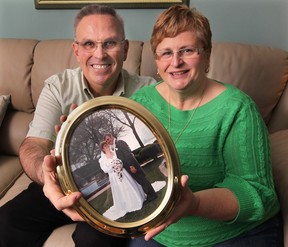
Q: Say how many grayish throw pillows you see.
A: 1